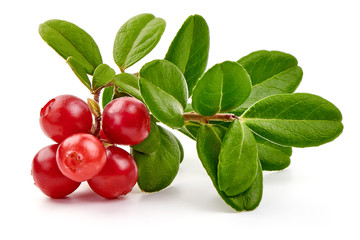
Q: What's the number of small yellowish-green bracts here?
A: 1